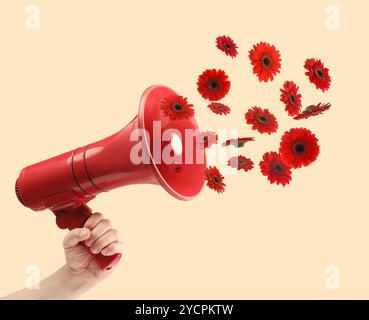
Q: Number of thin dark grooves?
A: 2